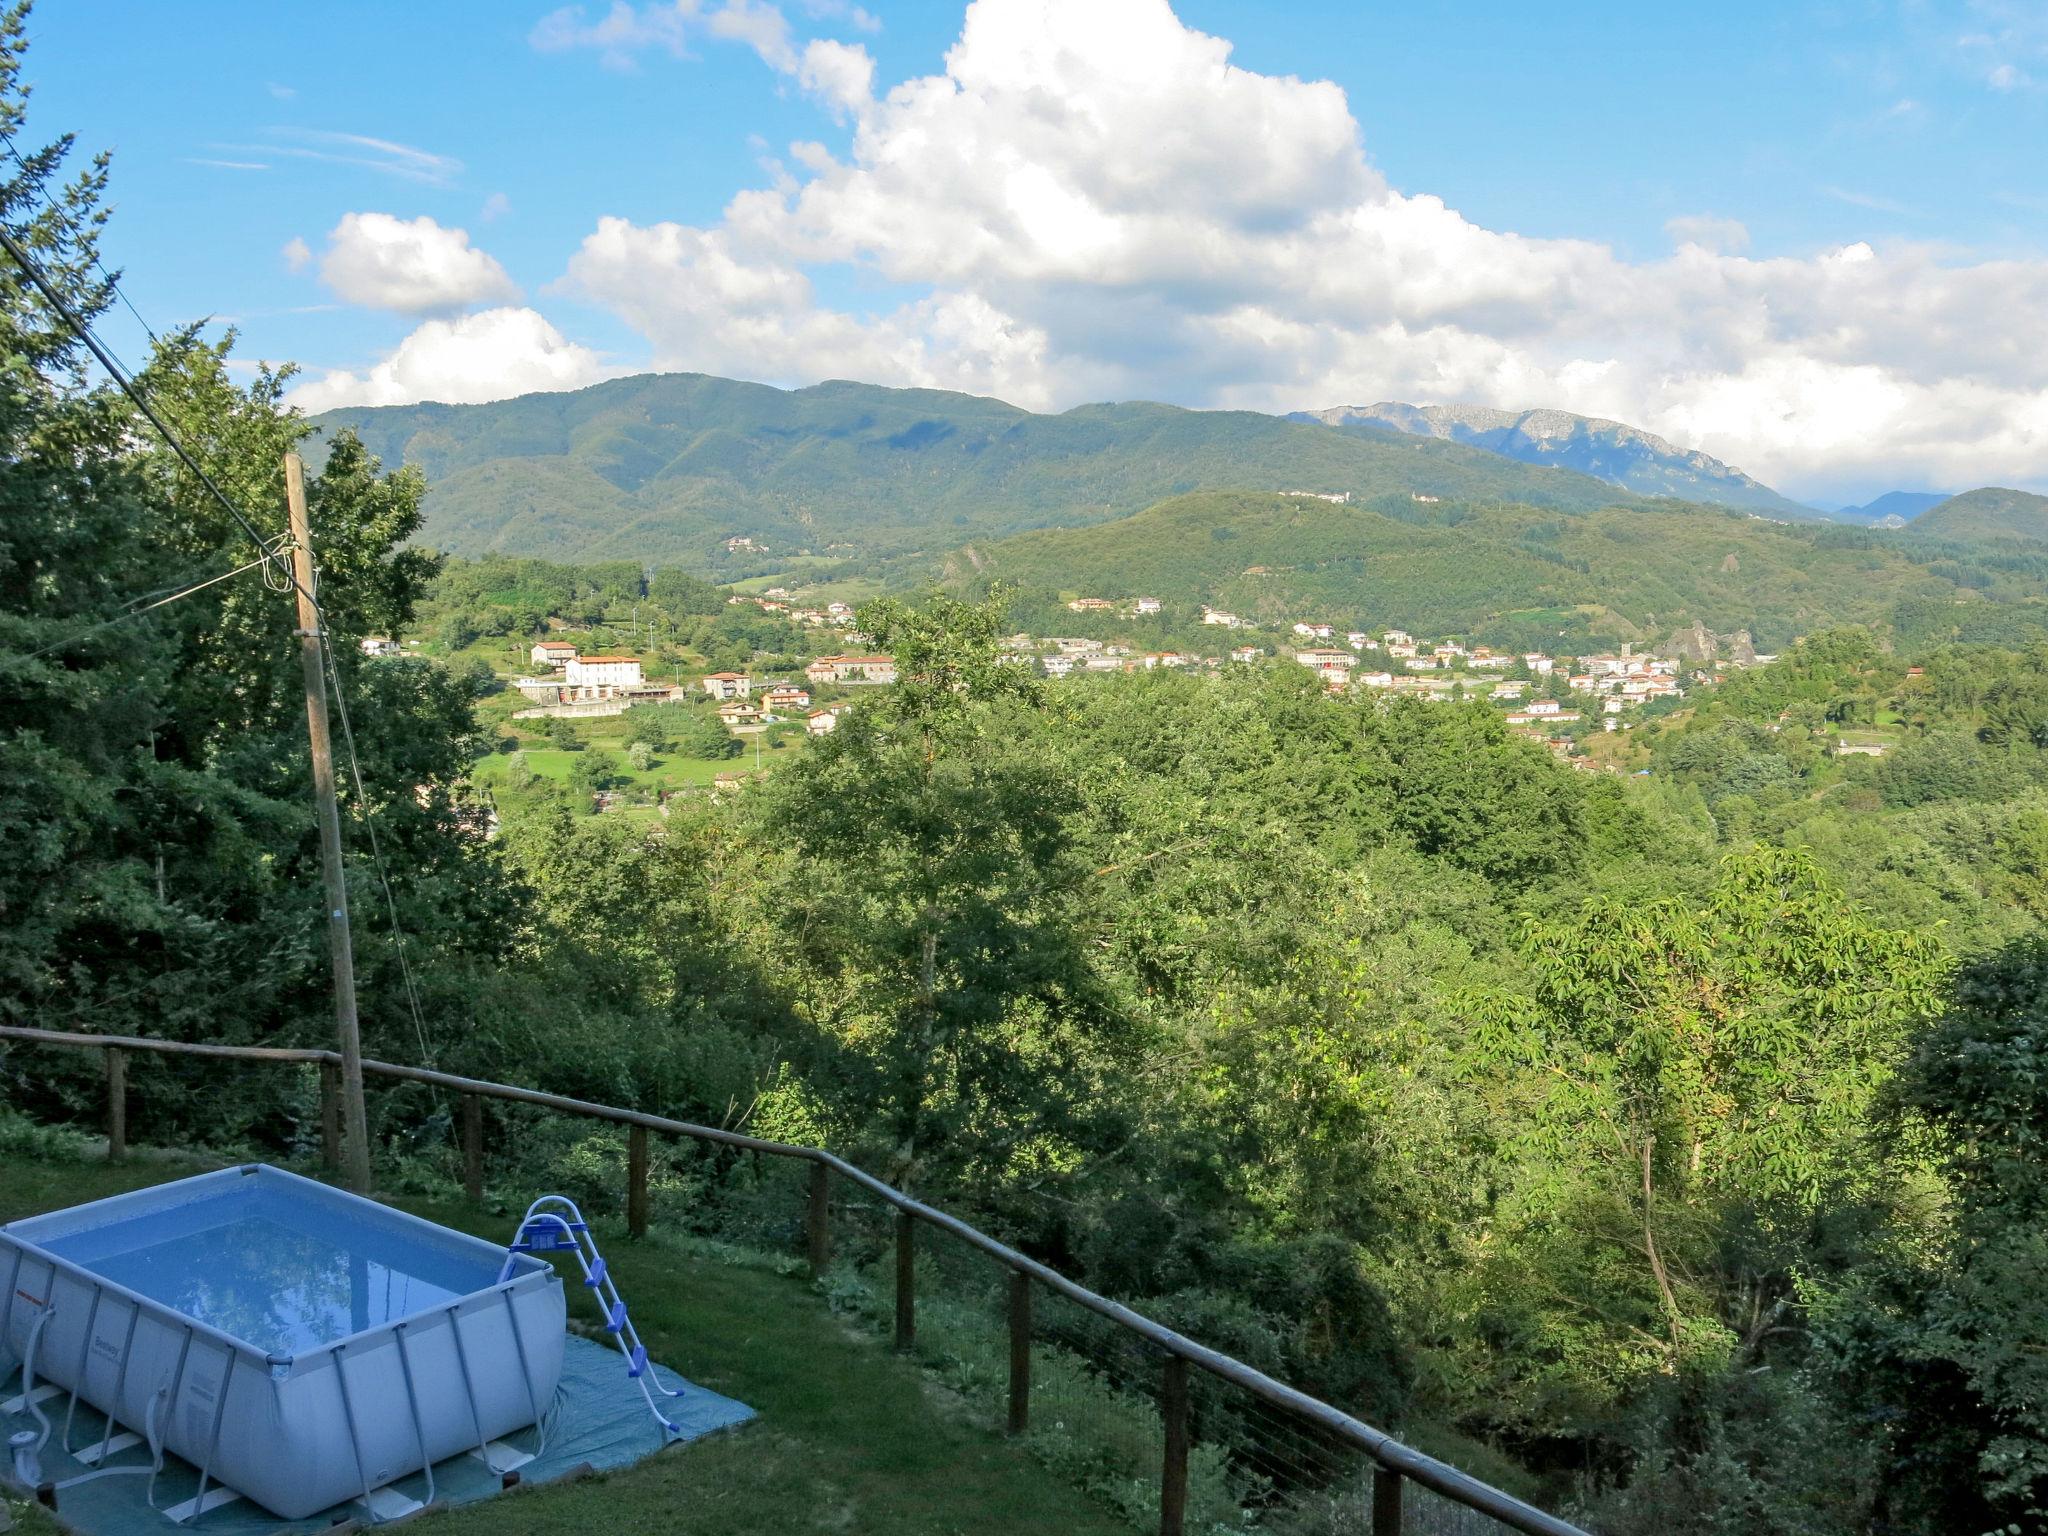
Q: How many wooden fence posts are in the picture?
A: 9